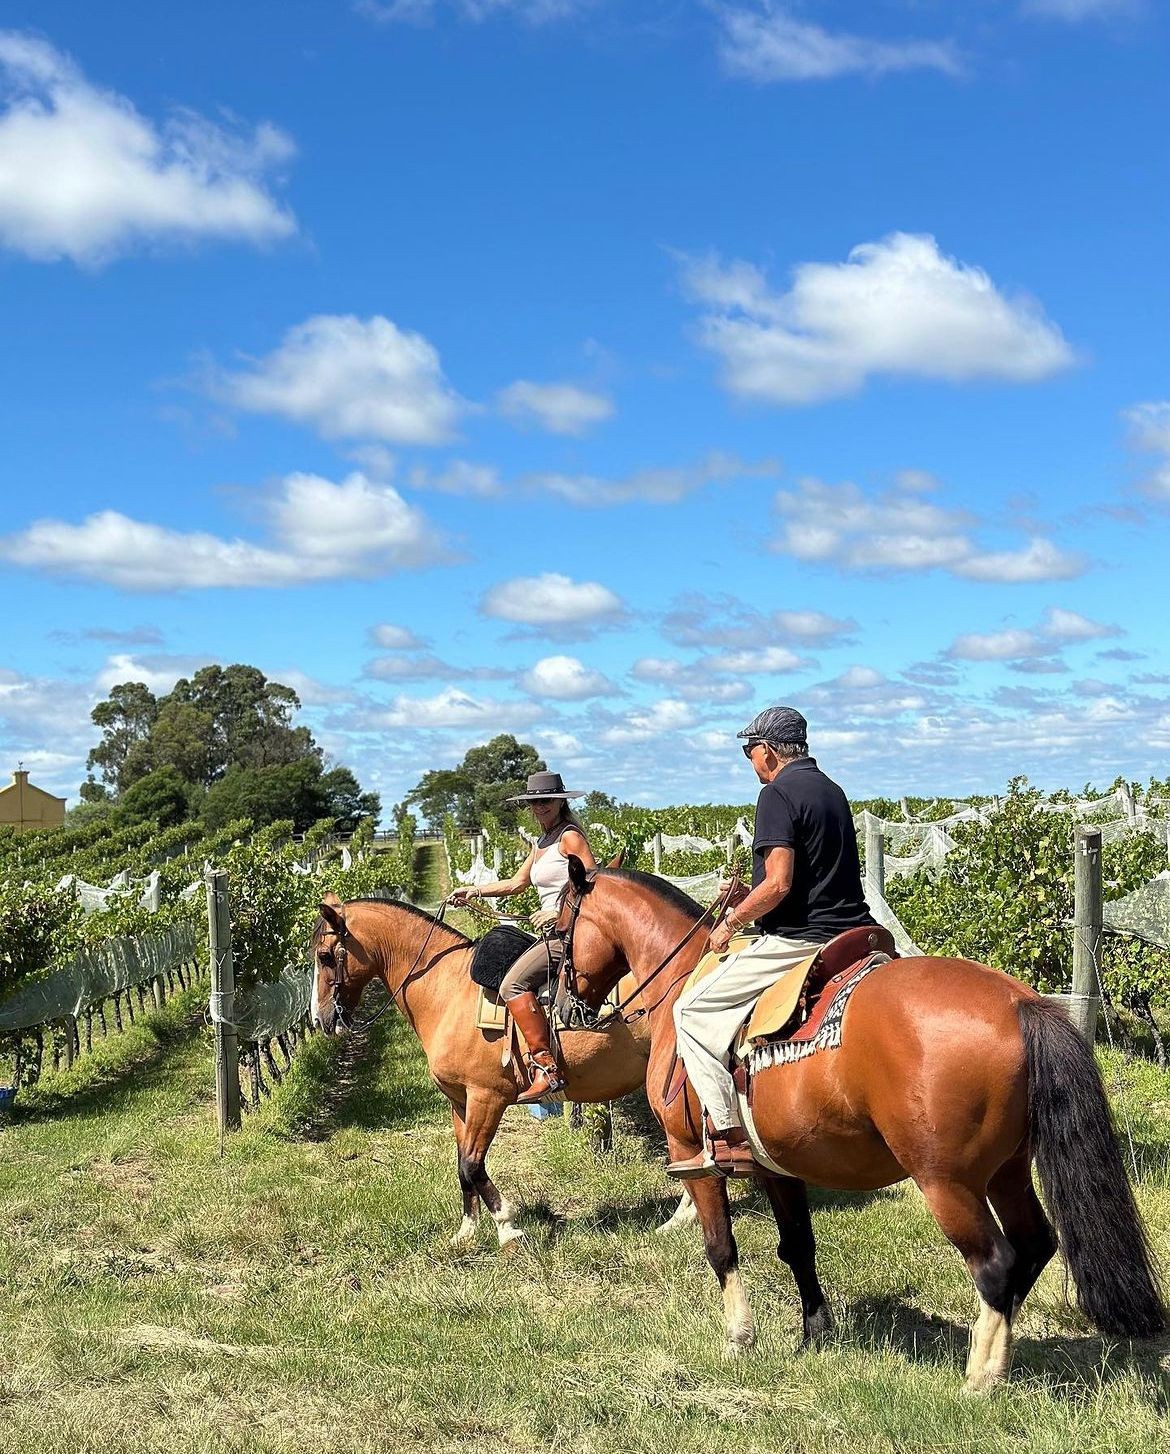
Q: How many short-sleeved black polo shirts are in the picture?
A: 1